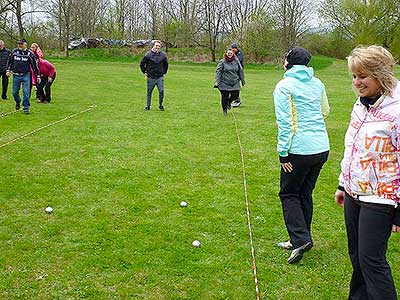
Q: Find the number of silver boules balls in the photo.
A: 3